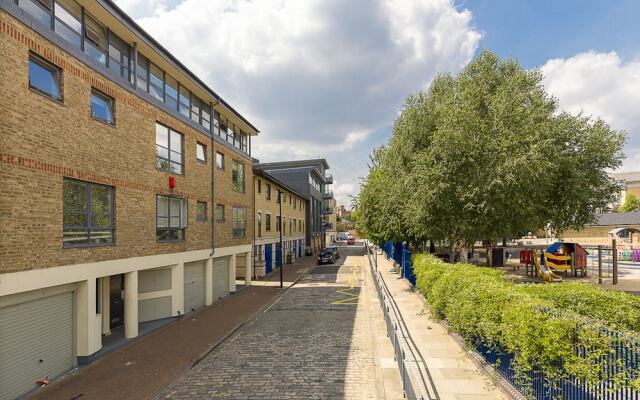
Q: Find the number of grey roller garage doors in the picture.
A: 3